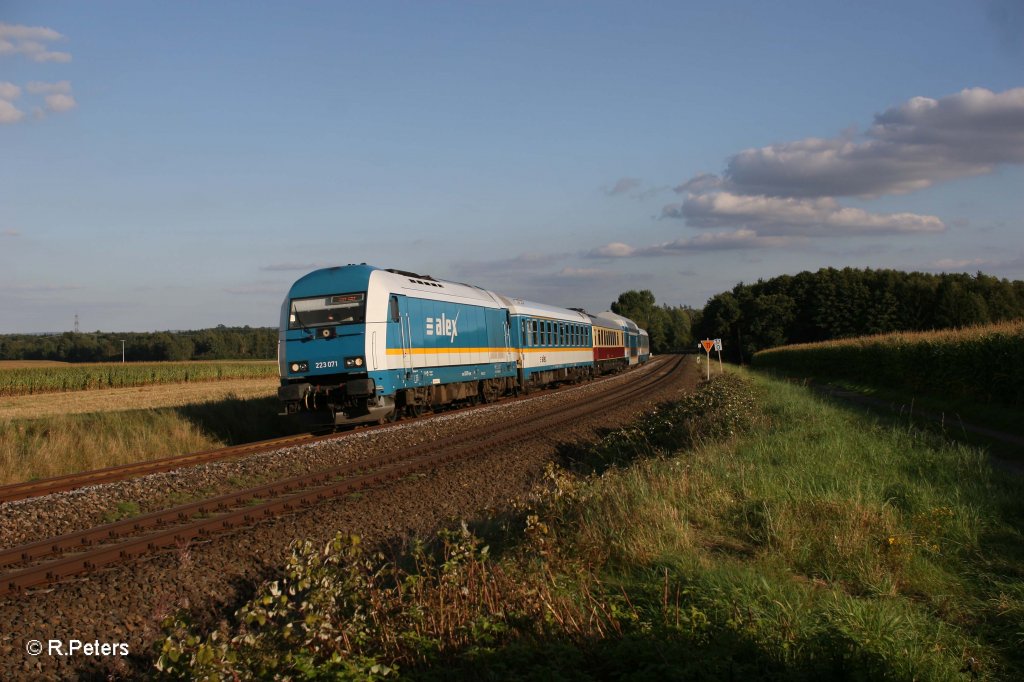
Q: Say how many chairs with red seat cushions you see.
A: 0